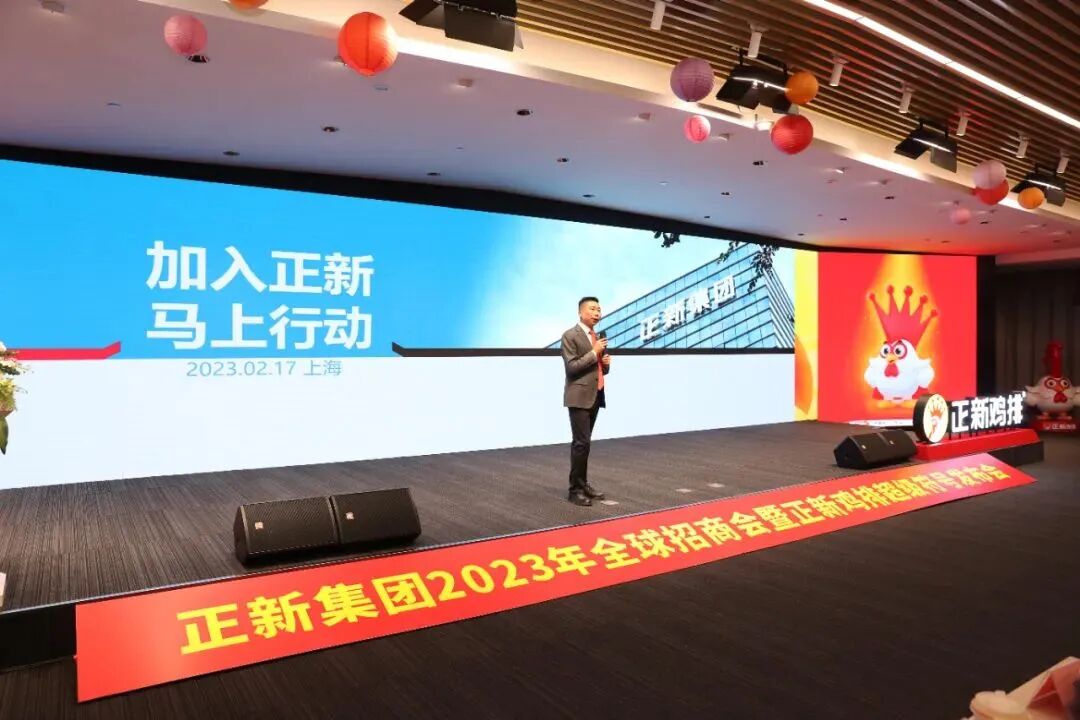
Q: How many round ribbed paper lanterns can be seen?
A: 11